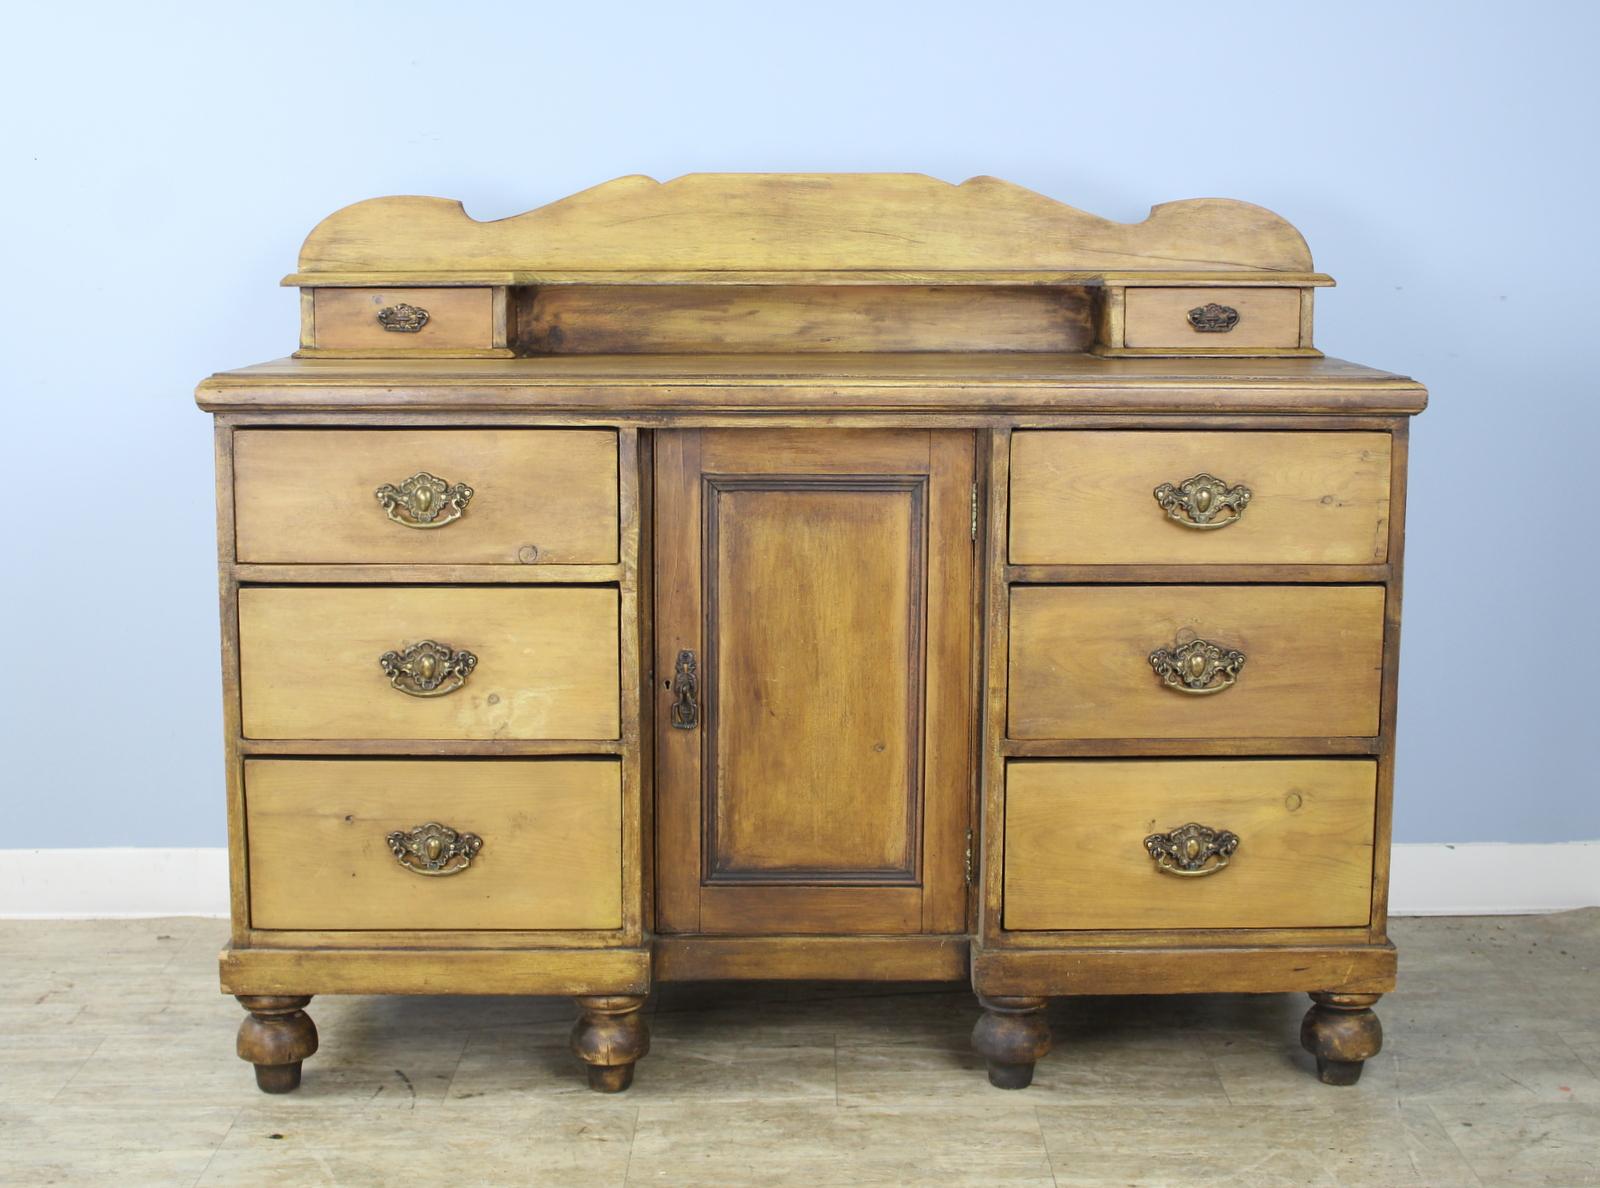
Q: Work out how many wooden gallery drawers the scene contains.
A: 2